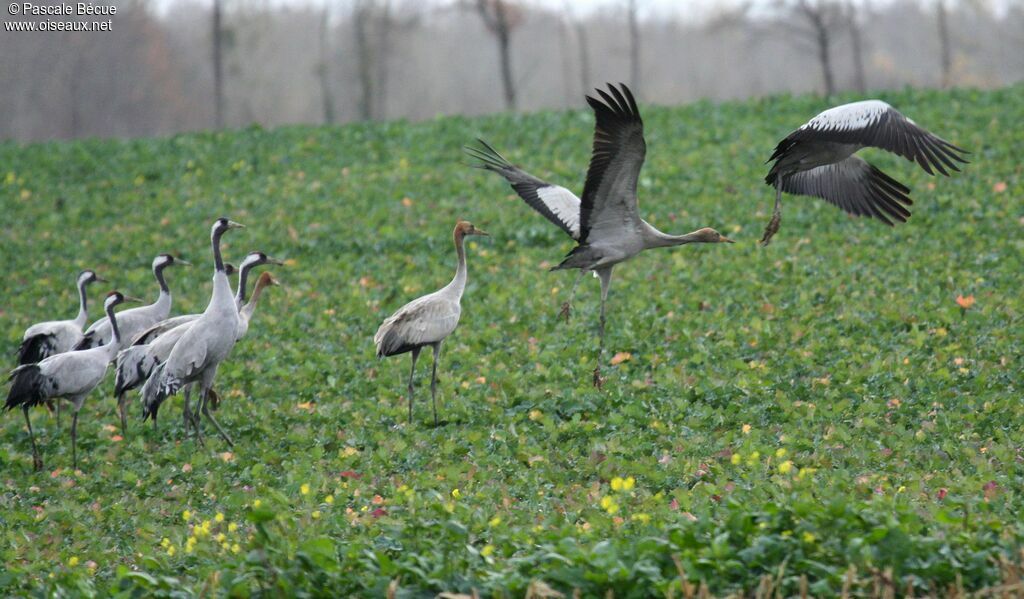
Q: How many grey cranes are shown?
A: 10